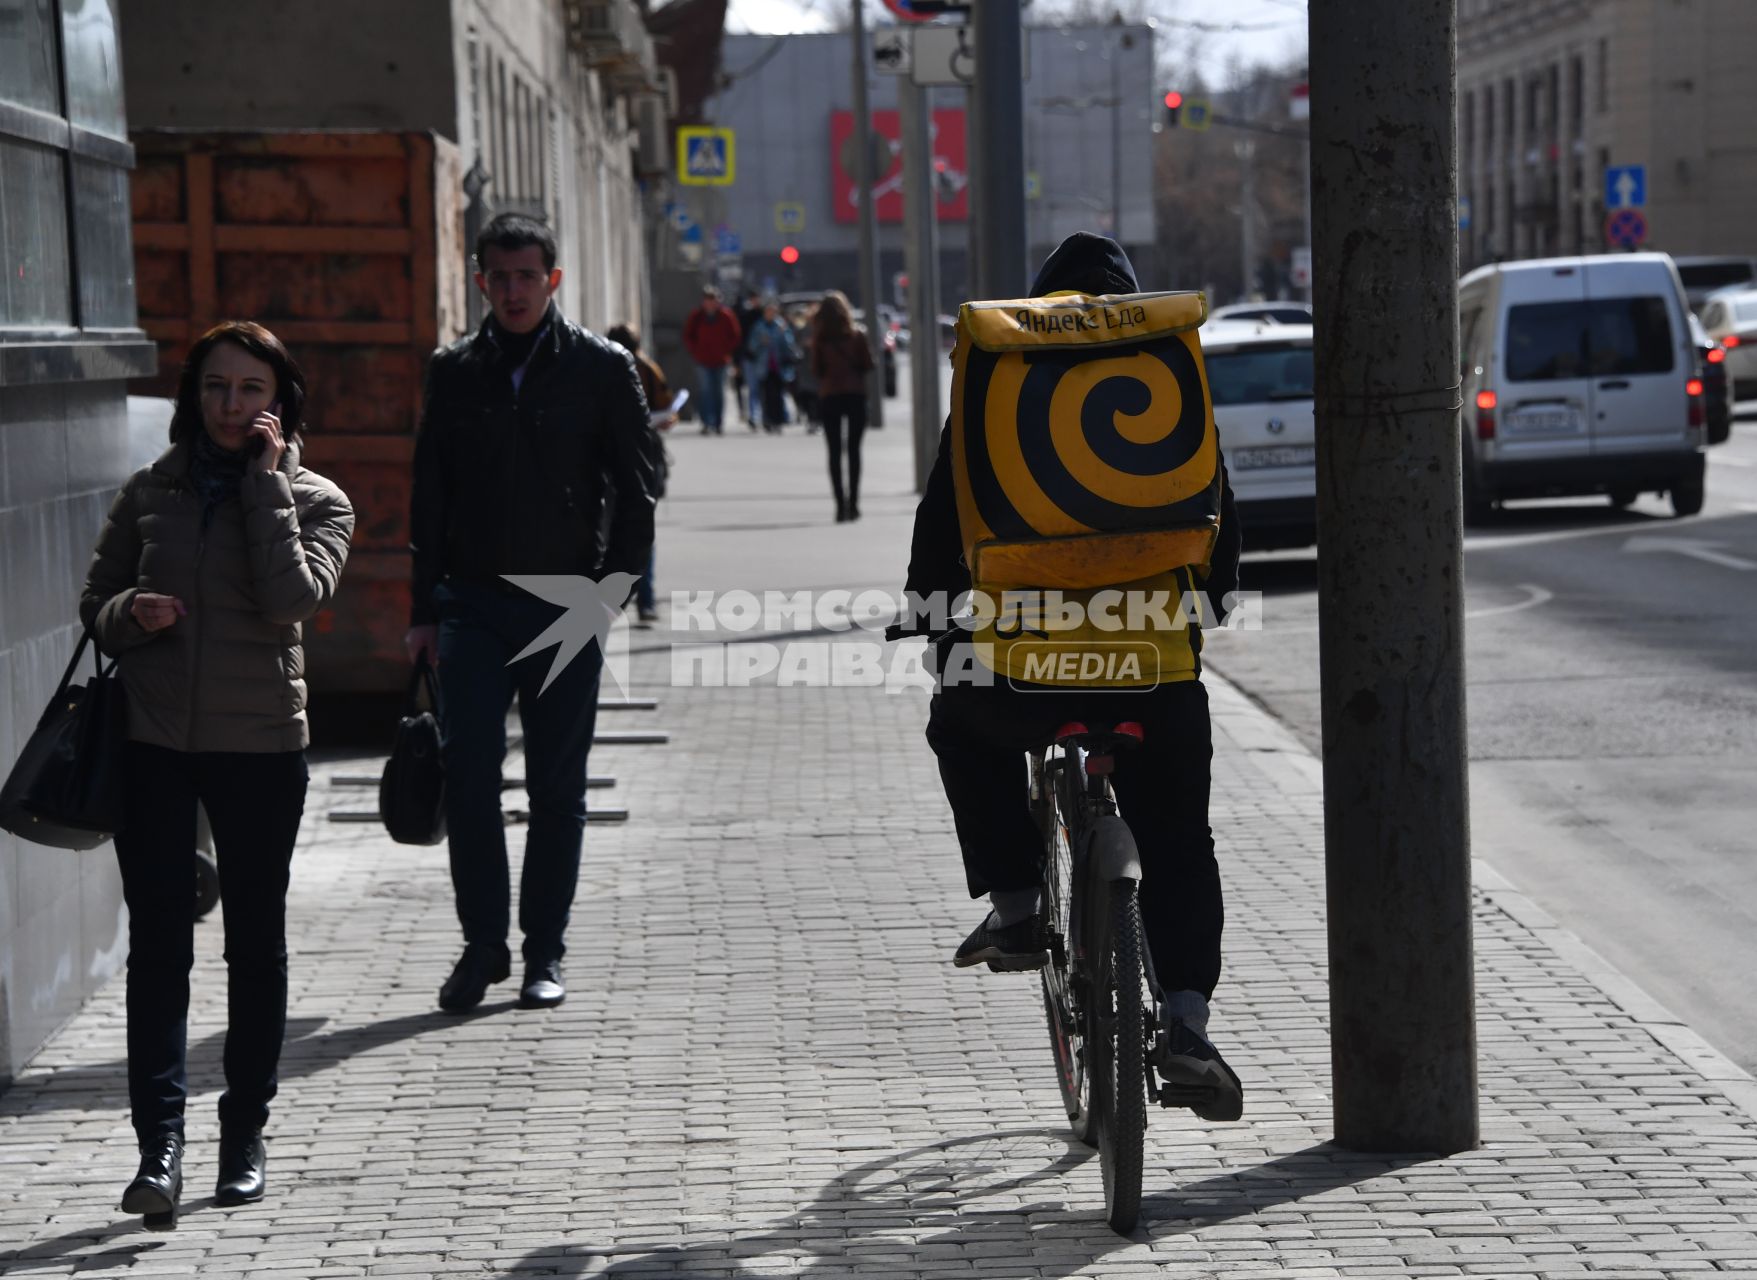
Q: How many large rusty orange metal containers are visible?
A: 1